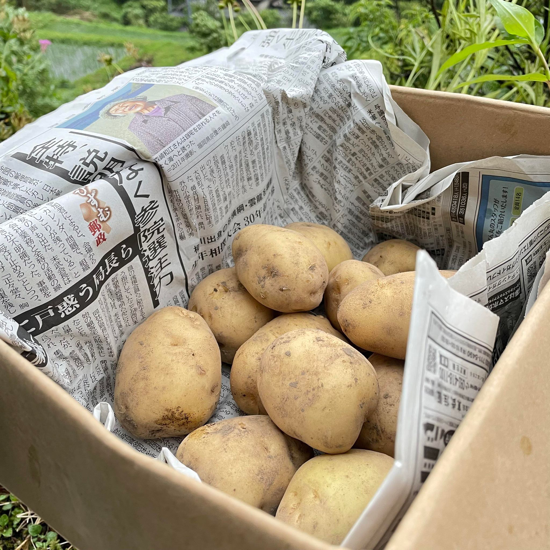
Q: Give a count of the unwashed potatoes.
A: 12